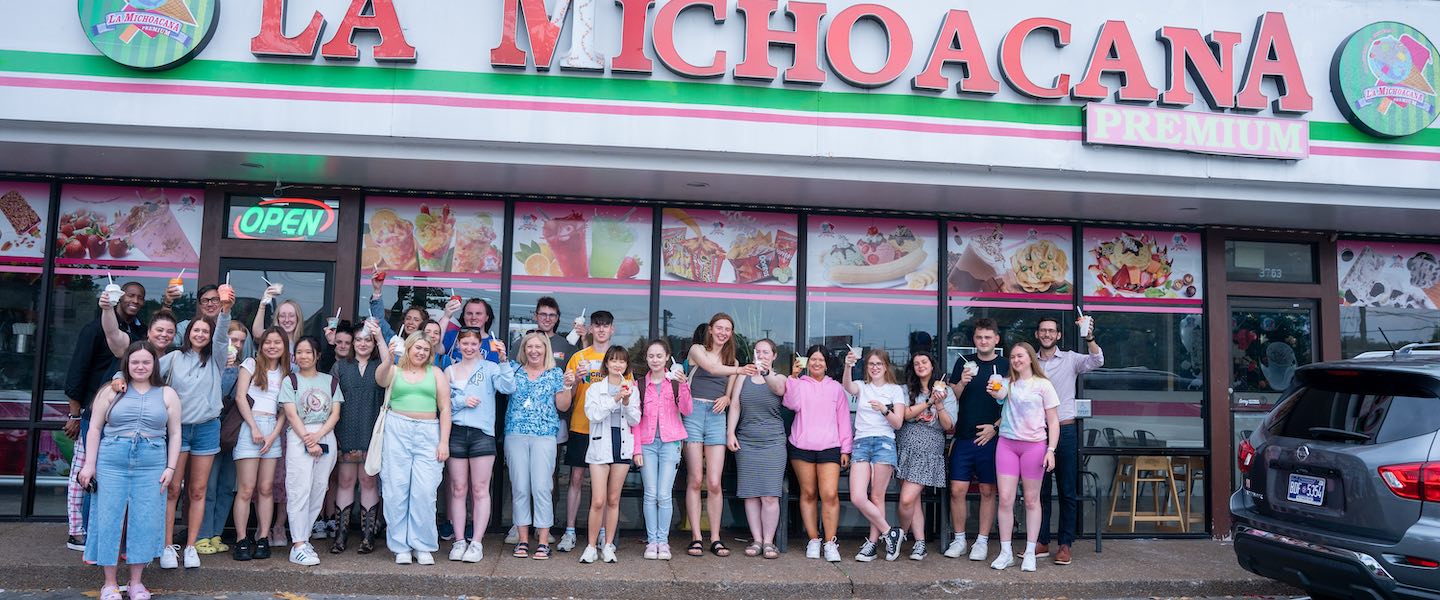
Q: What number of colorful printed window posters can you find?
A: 9